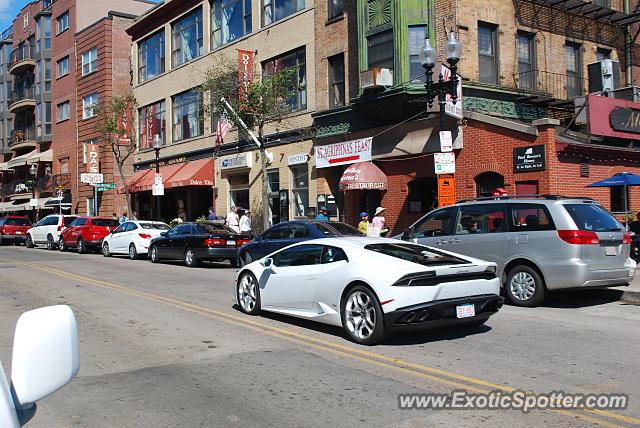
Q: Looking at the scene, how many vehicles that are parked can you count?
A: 7